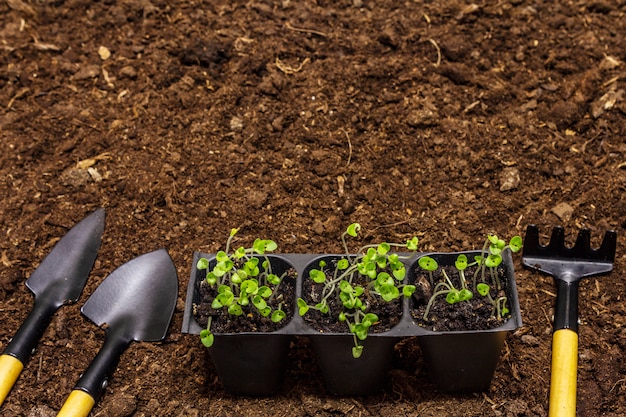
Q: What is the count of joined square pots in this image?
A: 3